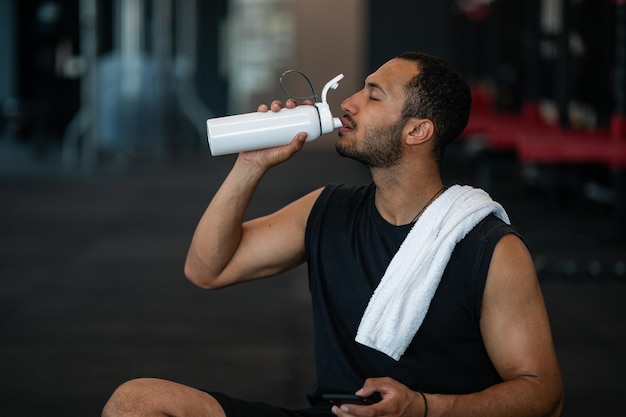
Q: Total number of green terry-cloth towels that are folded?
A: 0